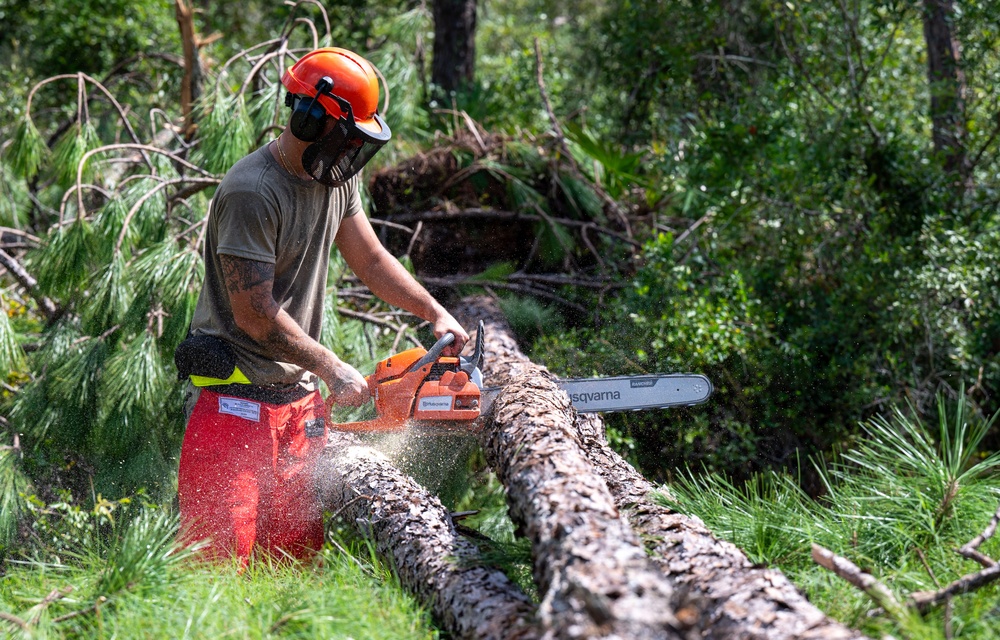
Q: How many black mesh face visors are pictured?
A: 1